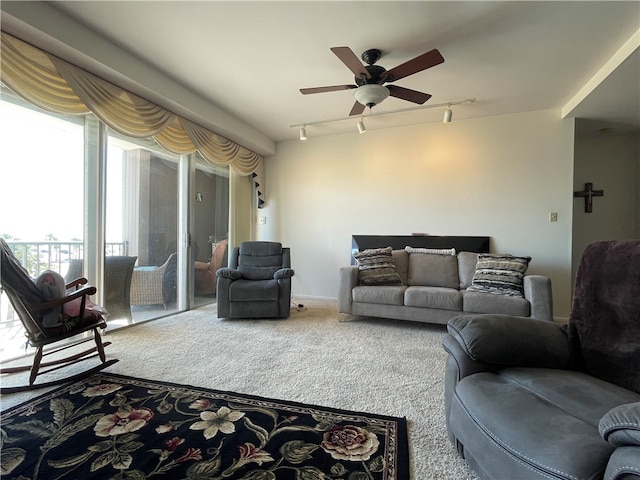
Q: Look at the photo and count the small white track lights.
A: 3